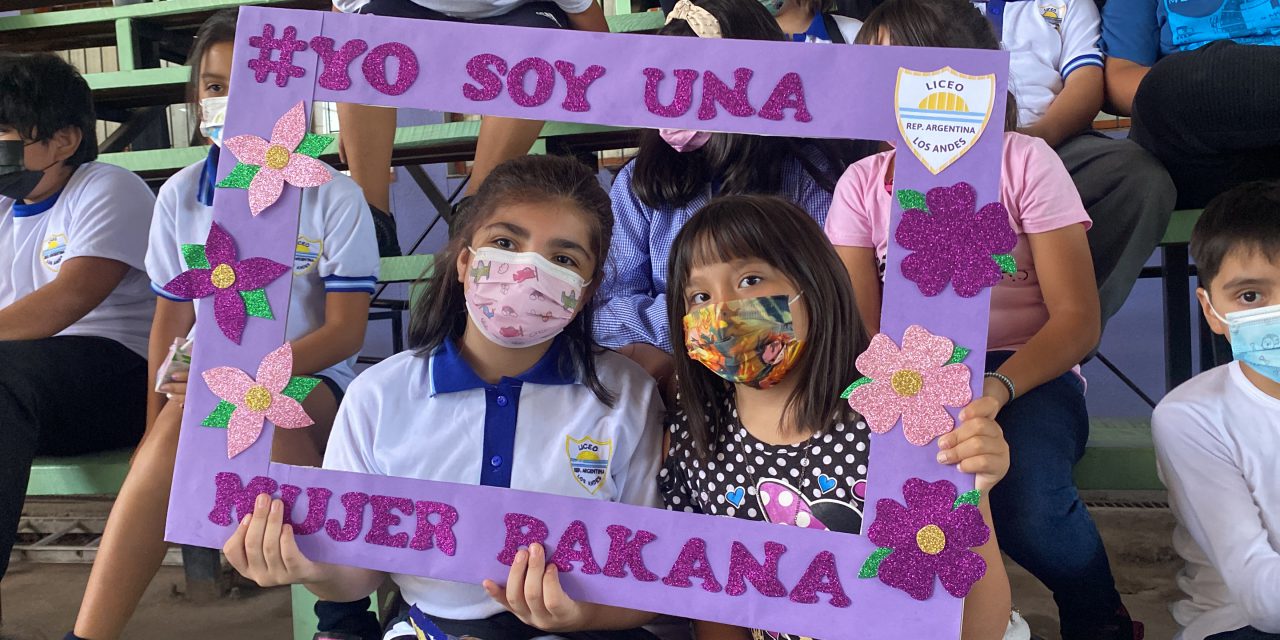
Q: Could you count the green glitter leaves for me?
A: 12